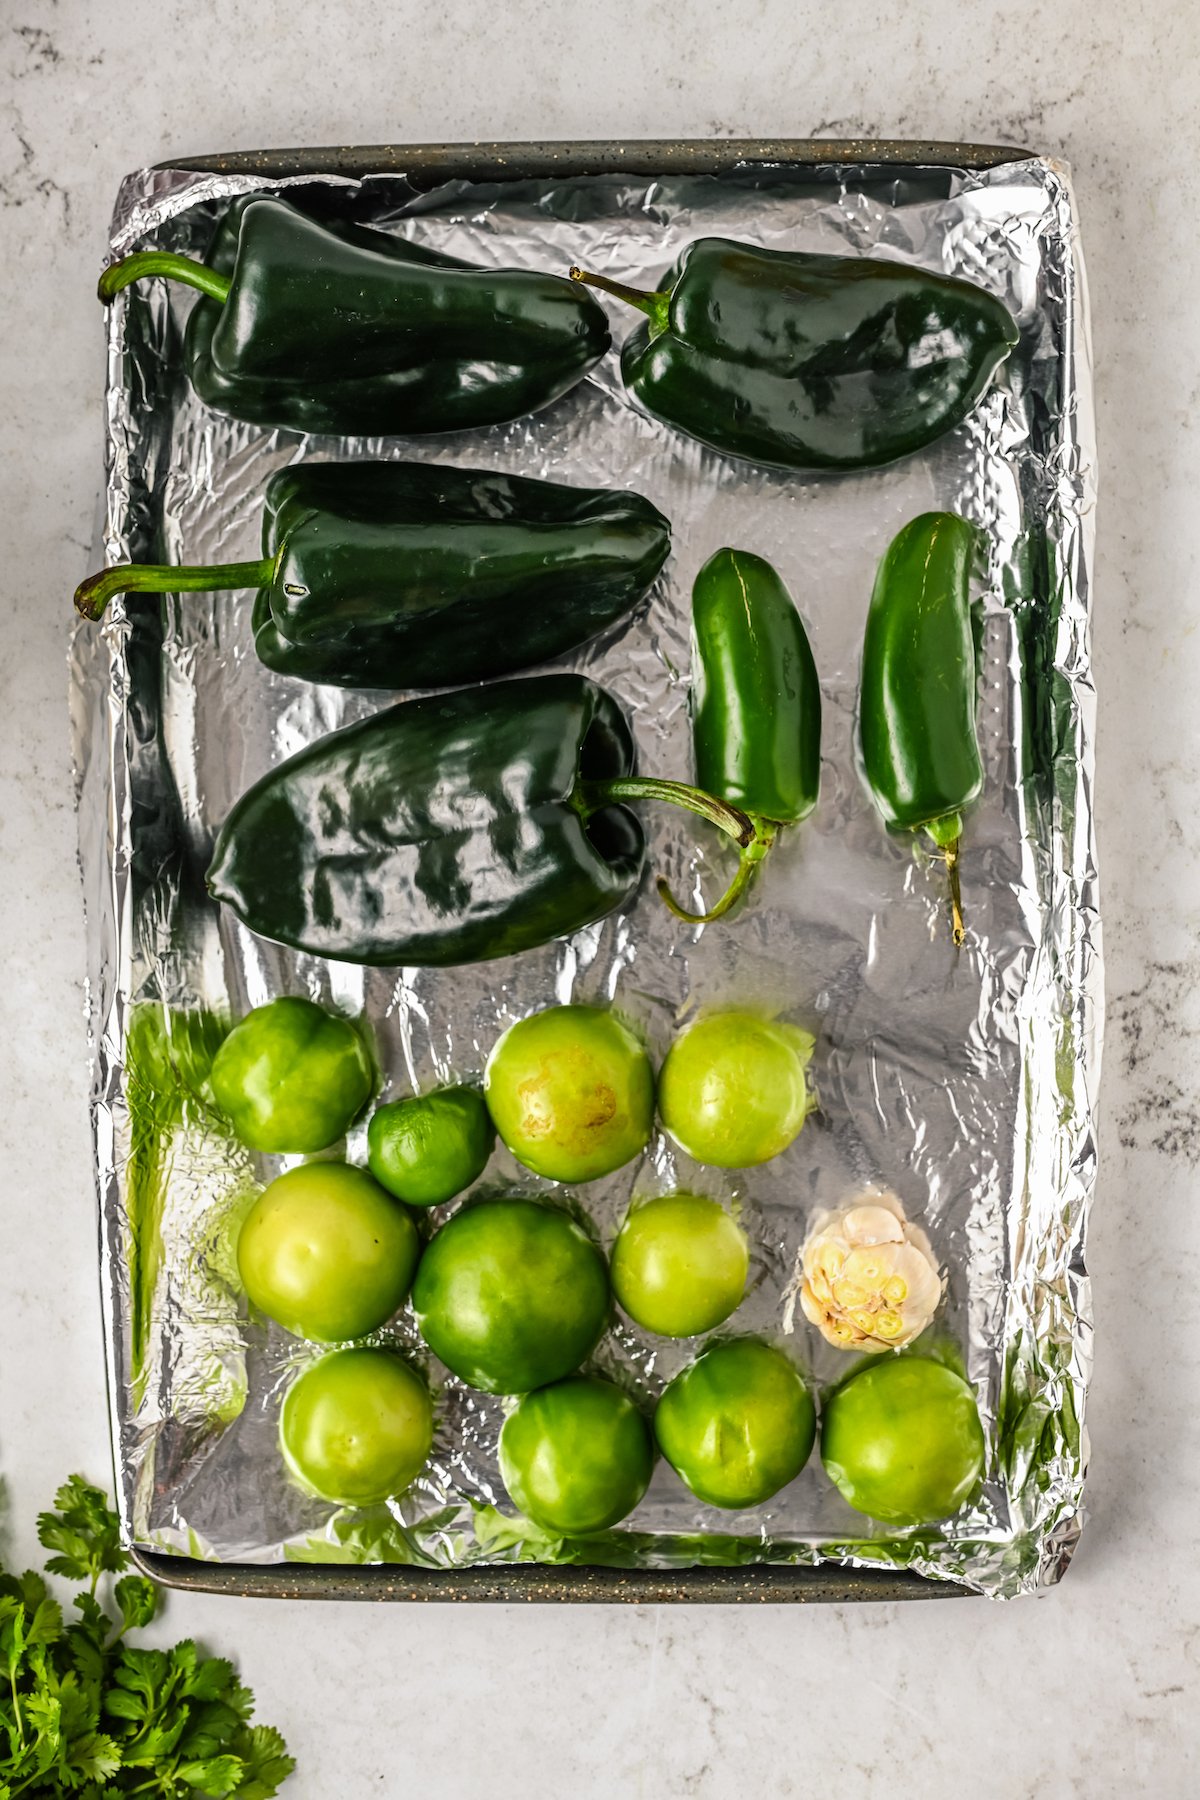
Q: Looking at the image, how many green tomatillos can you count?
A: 11